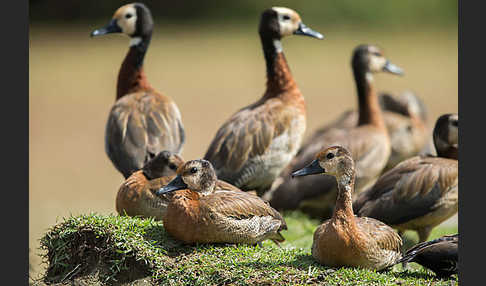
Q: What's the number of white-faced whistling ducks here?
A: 9